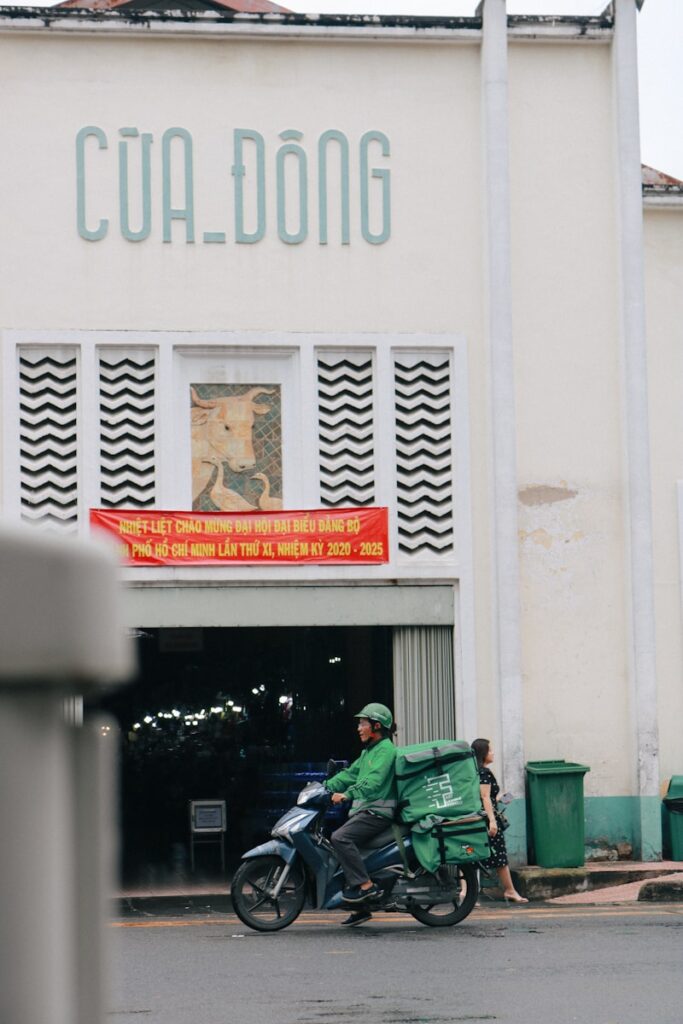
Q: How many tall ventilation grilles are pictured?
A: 4